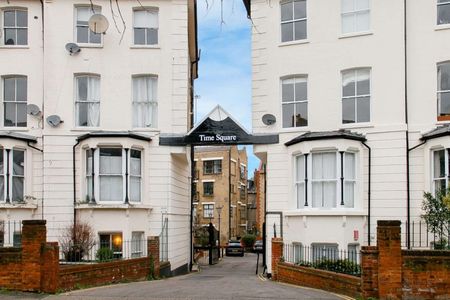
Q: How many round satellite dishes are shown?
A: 5